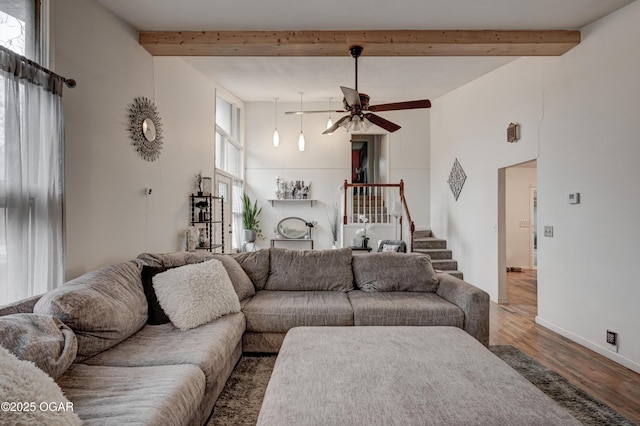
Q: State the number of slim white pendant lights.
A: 3